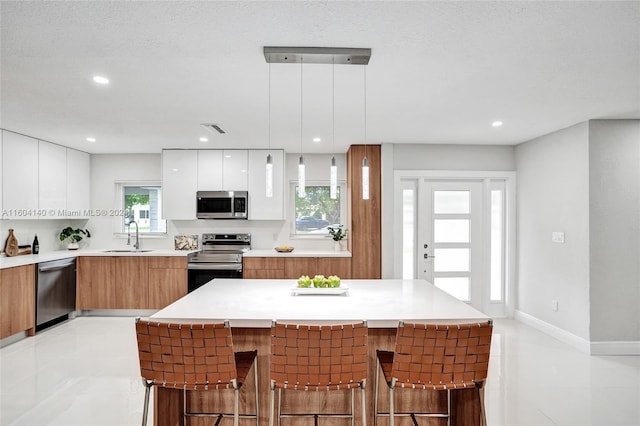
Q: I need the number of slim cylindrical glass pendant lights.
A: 4